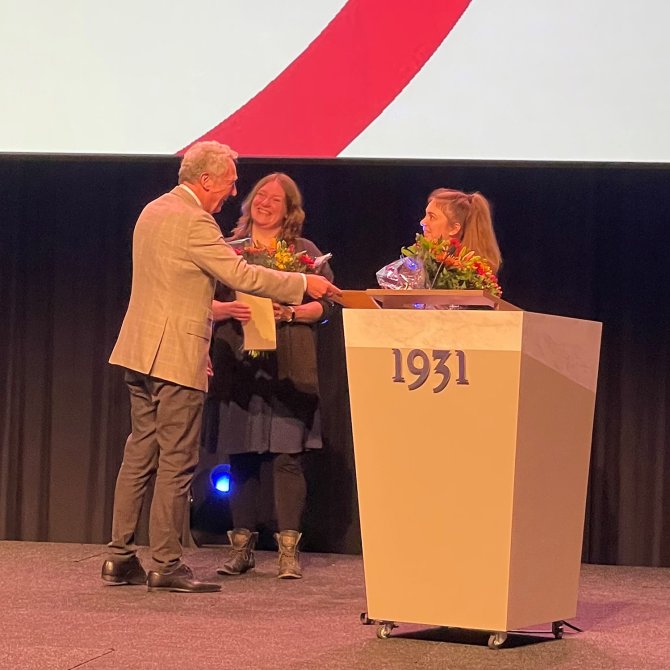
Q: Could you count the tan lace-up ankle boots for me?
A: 2